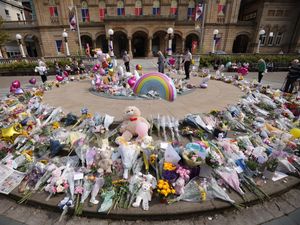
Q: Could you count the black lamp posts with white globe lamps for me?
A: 6